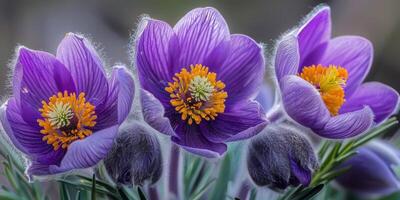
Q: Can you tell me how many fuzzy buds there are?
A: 2